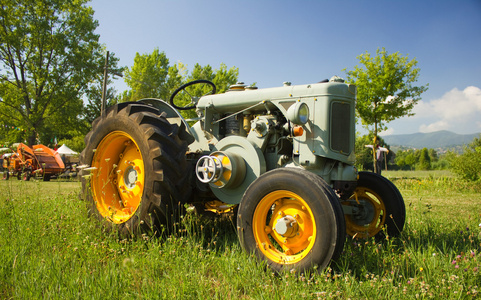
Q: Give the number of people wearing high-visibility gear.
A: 0